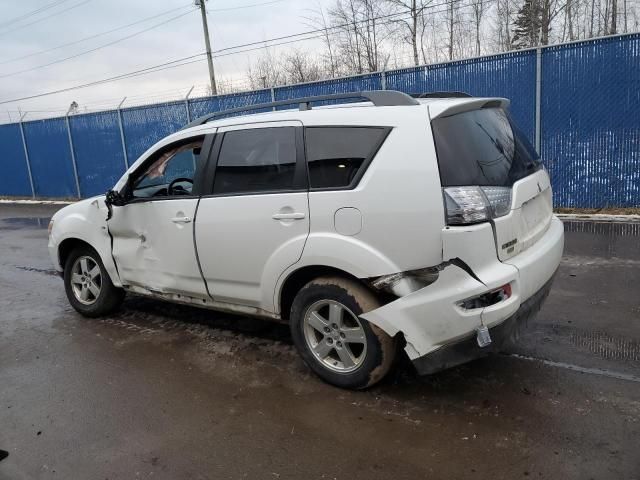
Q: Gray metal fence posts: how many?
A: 7